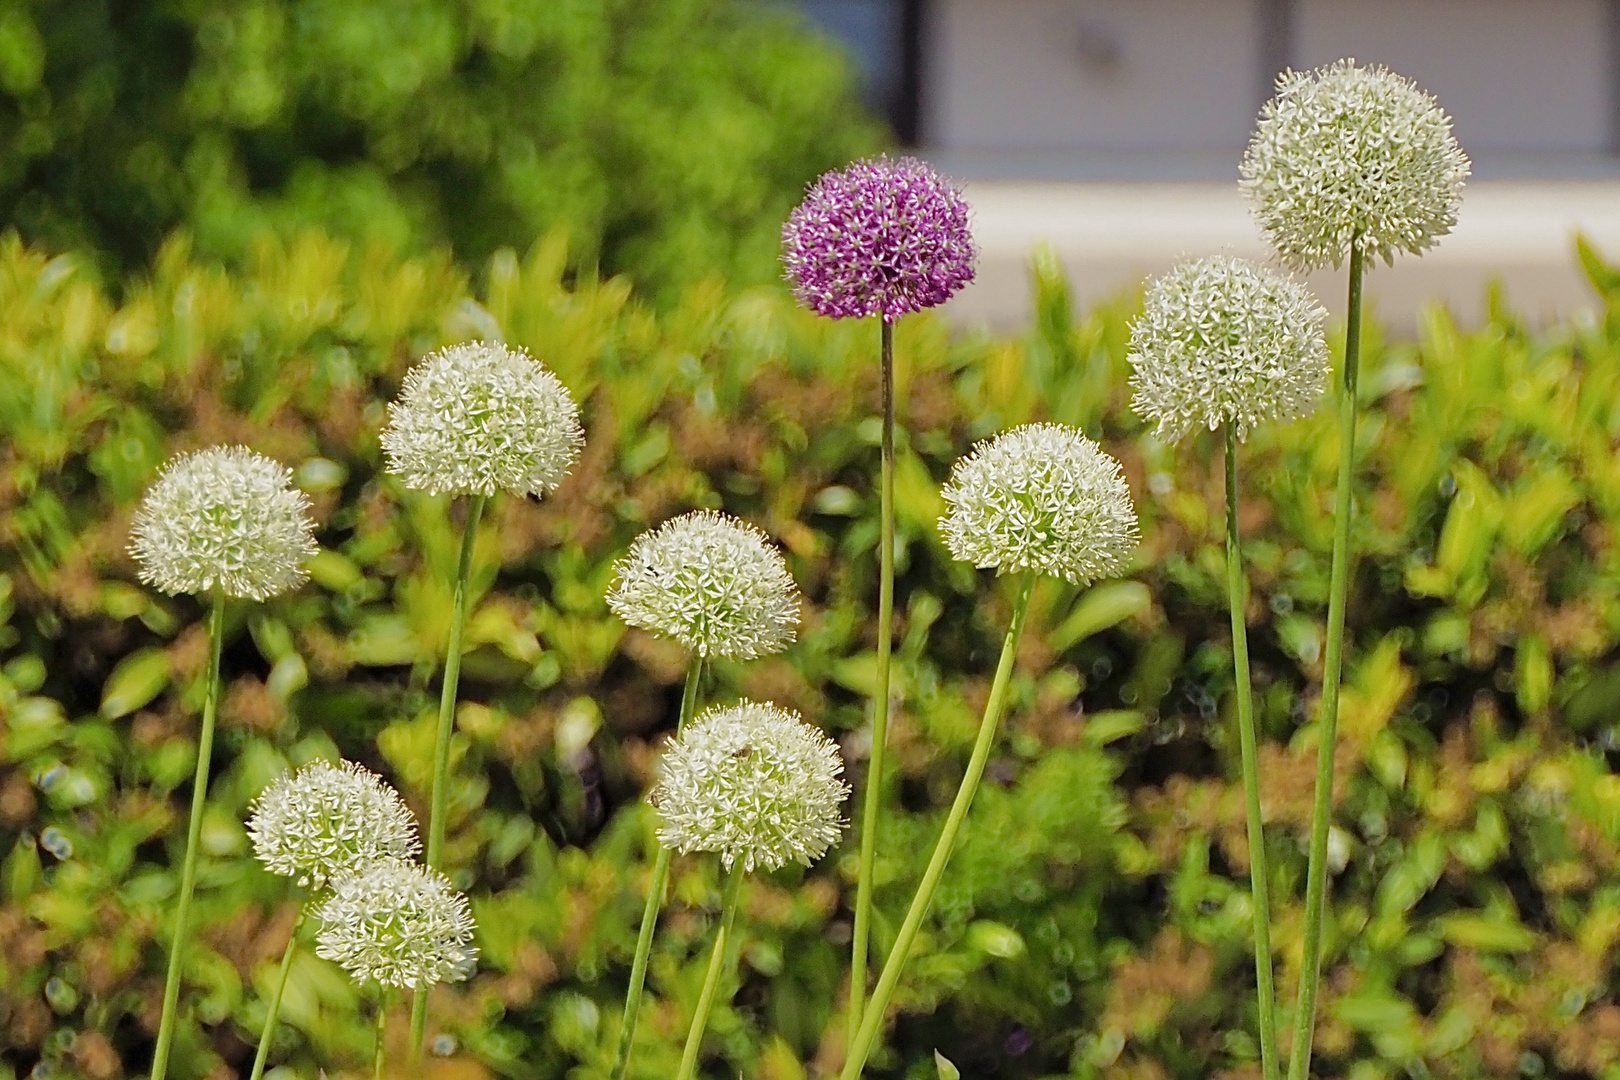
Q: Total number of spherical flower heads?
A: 10